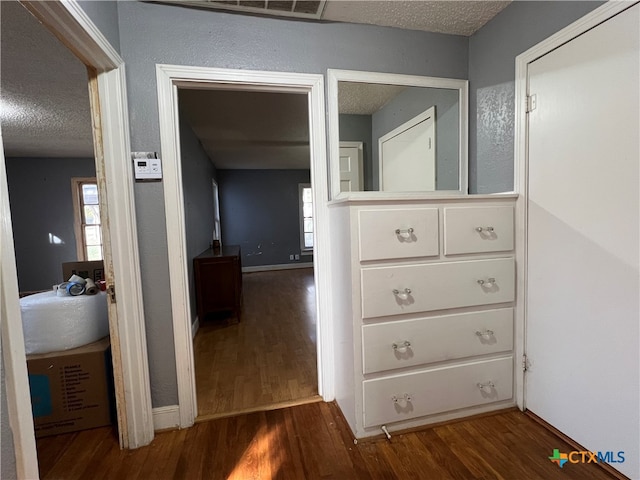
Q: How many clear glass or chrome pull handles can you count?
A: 8